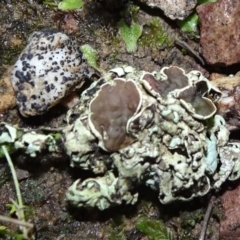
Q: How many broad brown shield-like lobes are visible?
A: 3